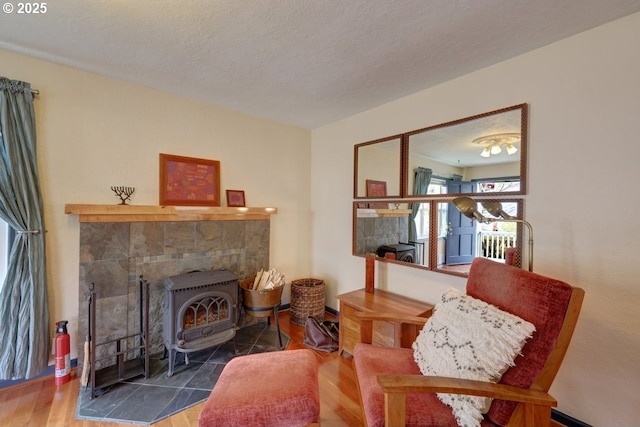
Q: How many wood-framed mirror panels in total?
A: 4